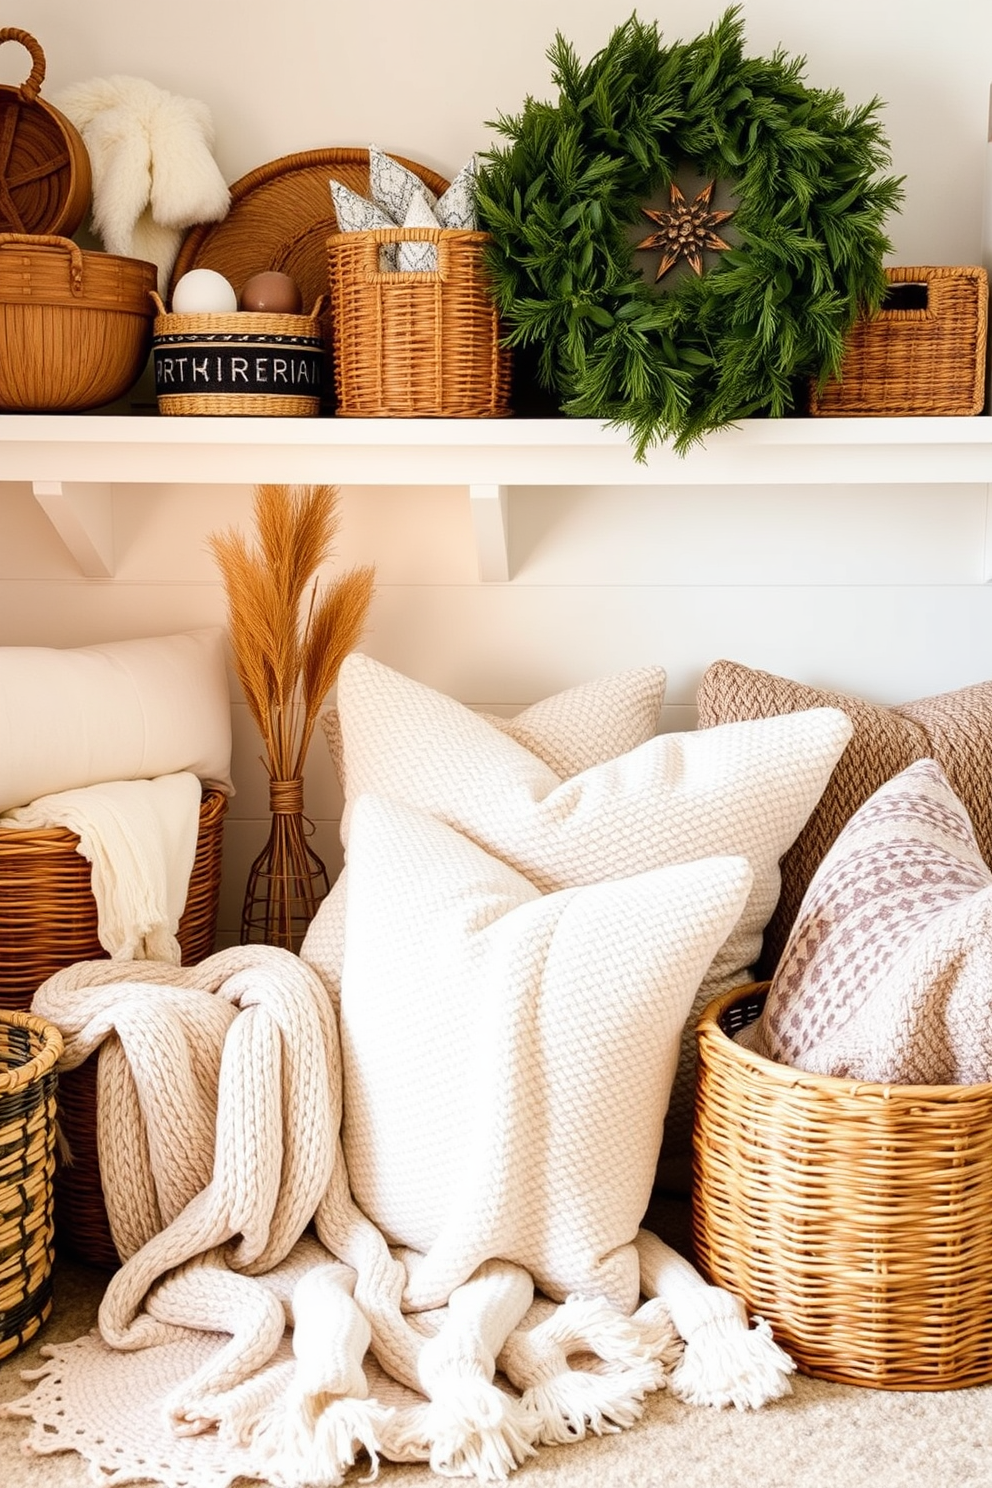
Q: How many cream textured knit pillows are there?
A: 3